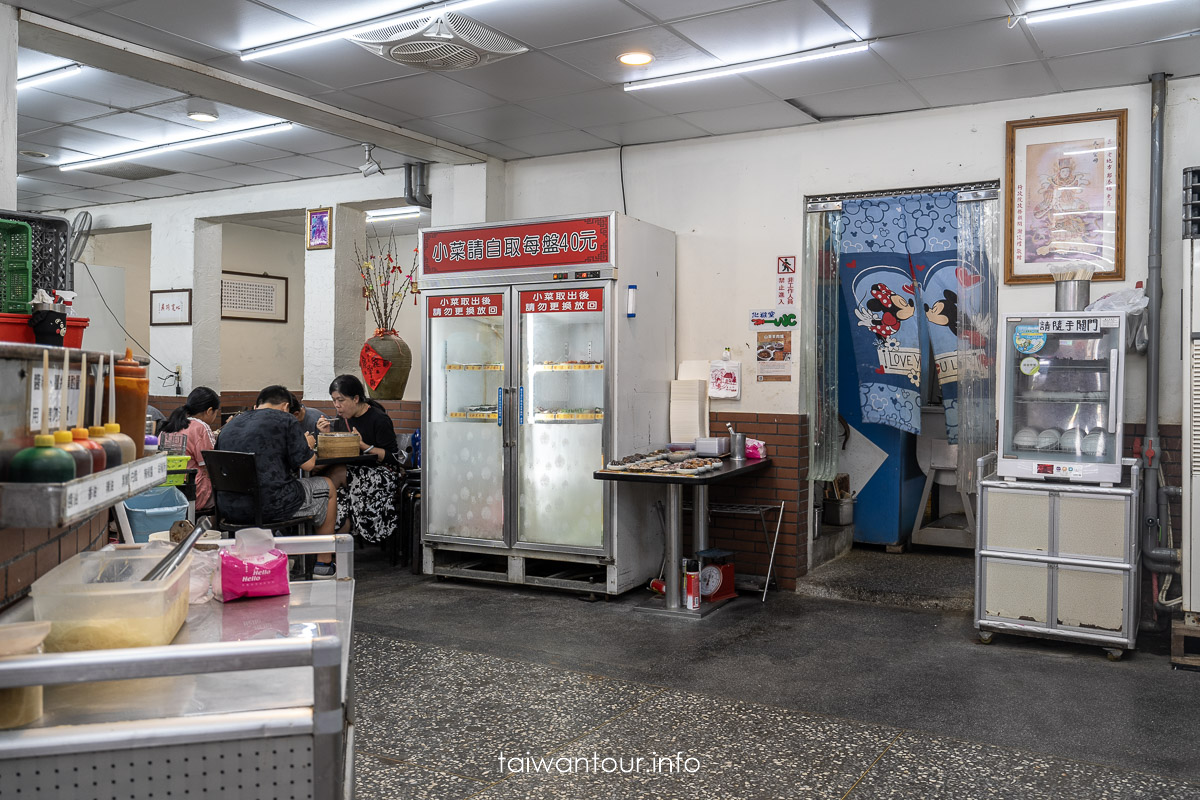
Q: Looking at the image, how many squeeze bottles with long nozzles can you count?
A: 5